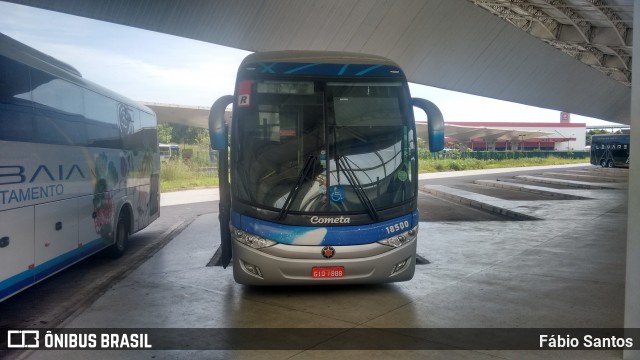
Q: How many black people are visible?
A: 0